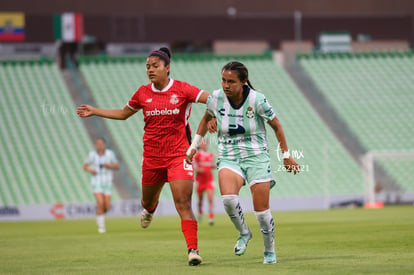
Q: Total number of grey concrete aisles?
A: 2